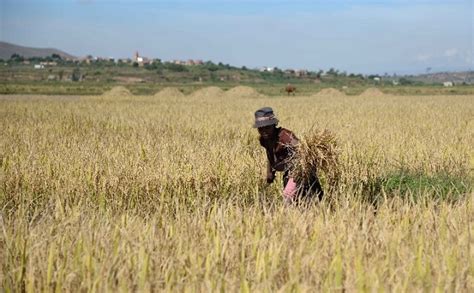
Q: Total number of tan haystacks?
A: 6